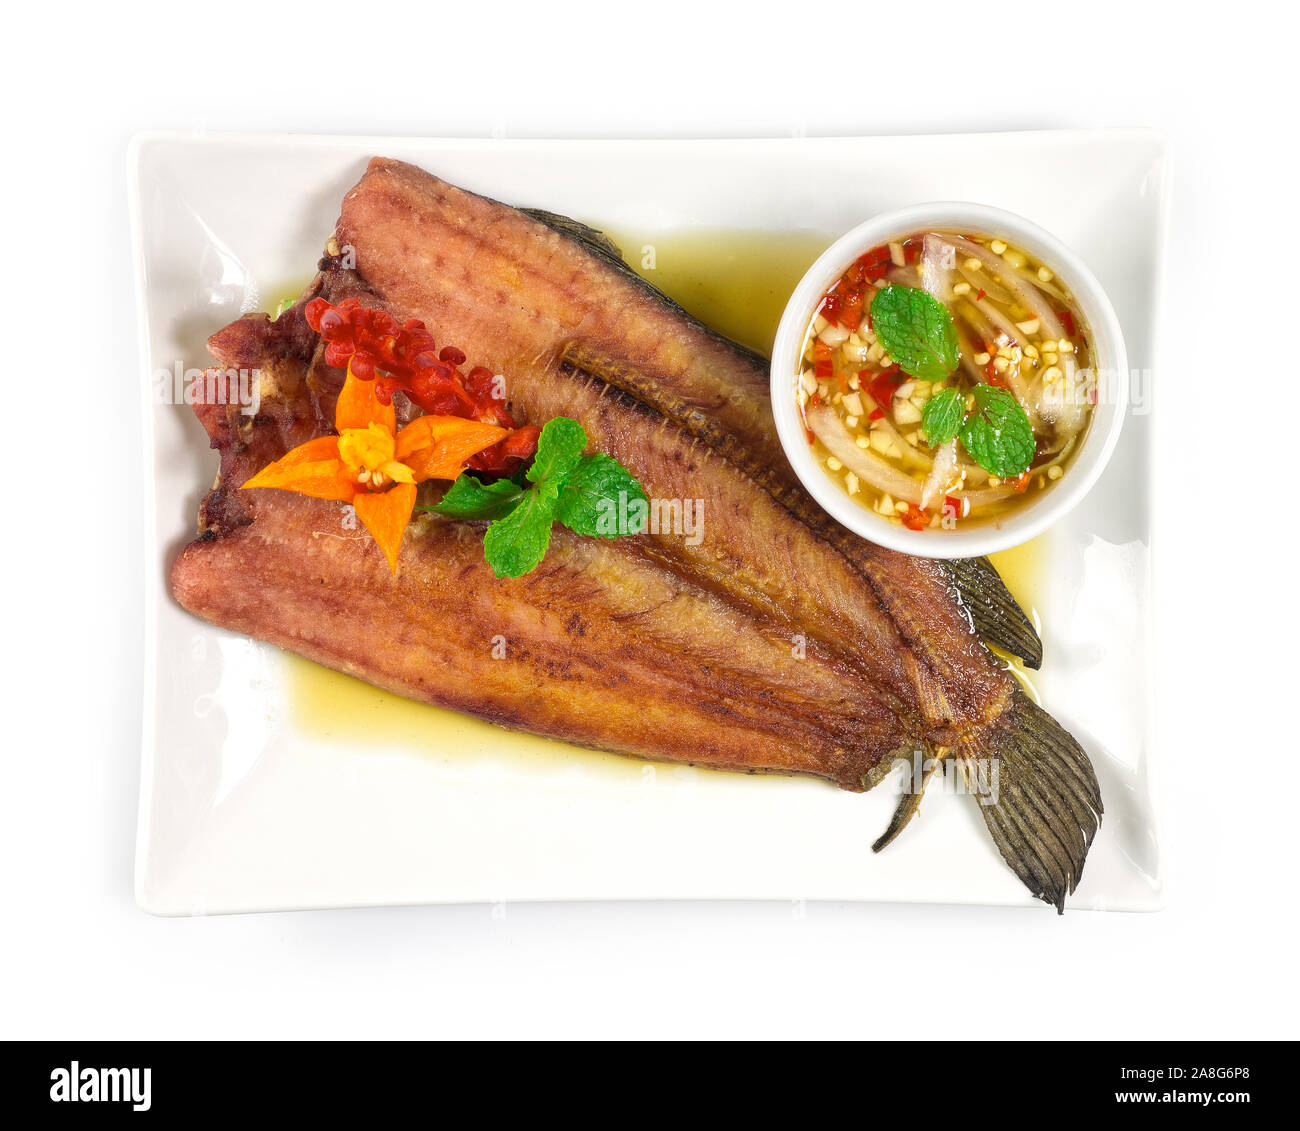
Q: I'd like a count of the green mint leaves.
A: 7